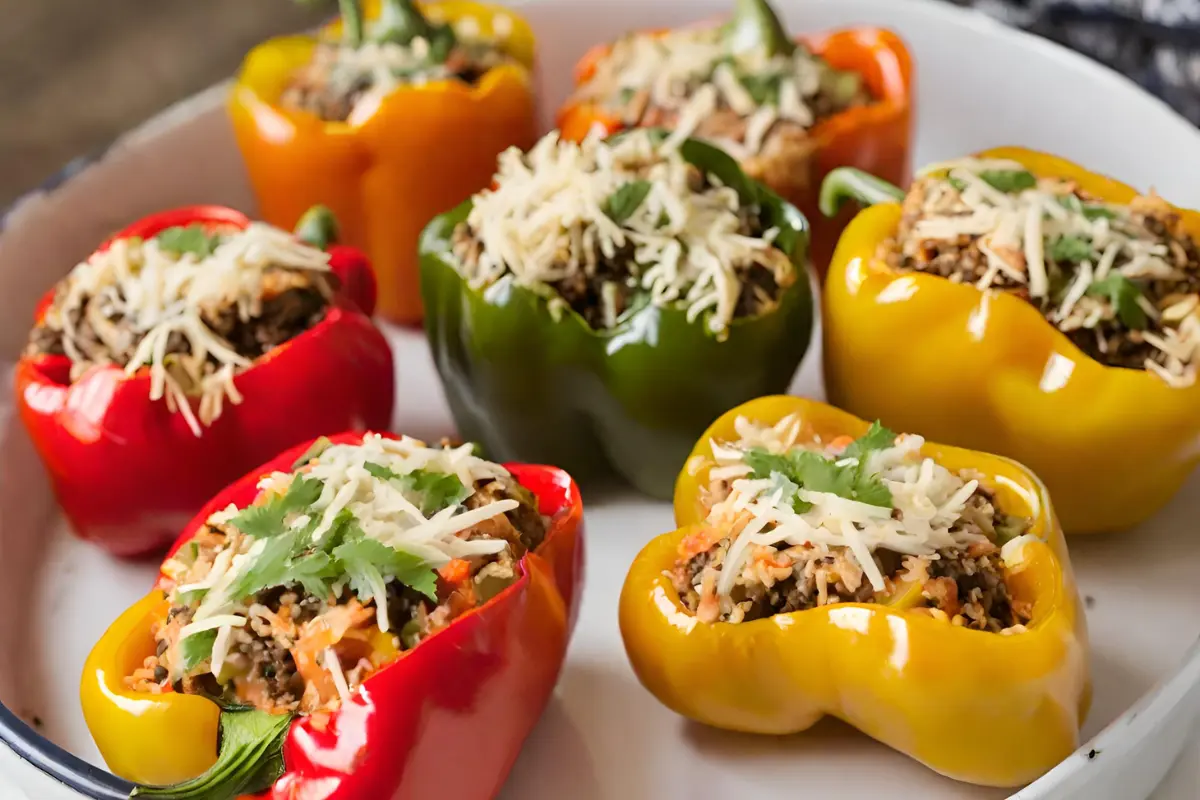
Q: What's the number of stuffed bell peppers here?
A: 7